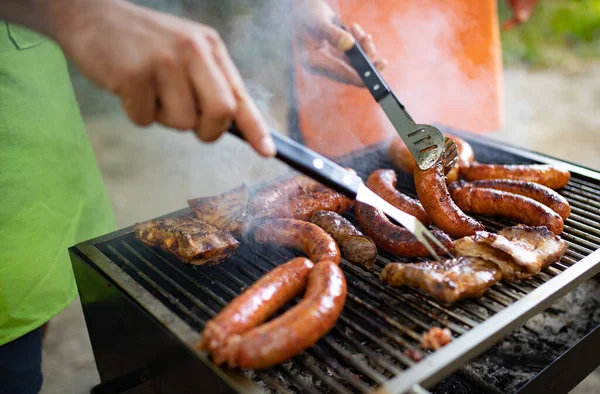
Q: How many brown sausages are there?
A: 1